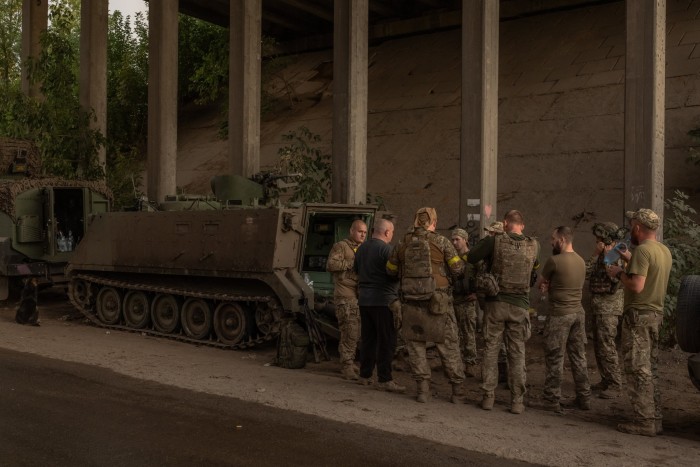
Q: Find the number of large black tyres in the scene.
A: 1